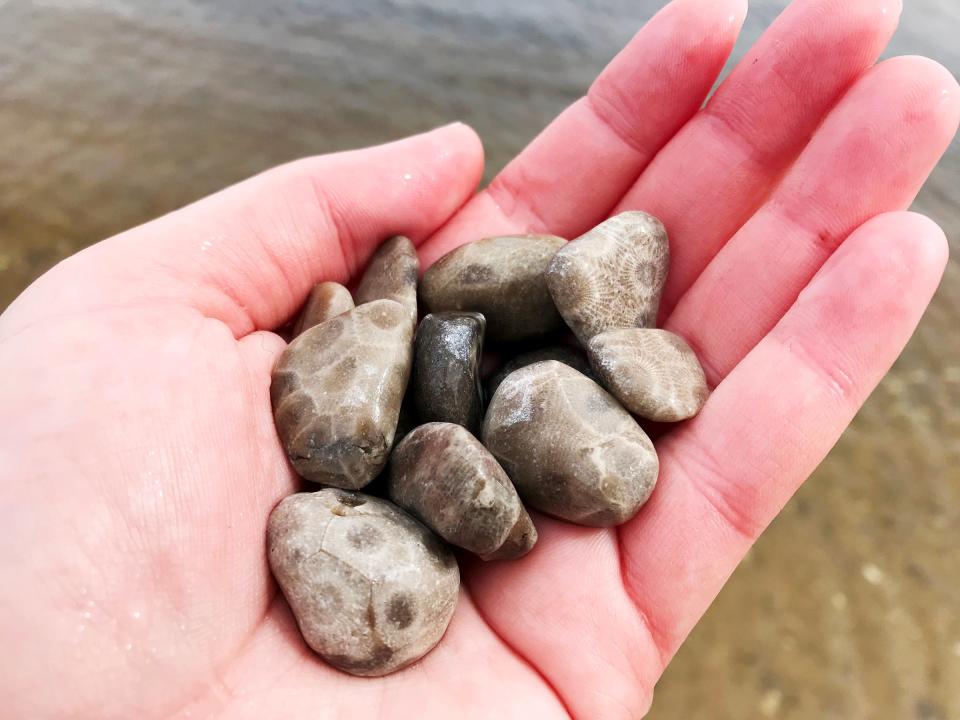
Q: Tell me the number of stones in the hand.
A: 11